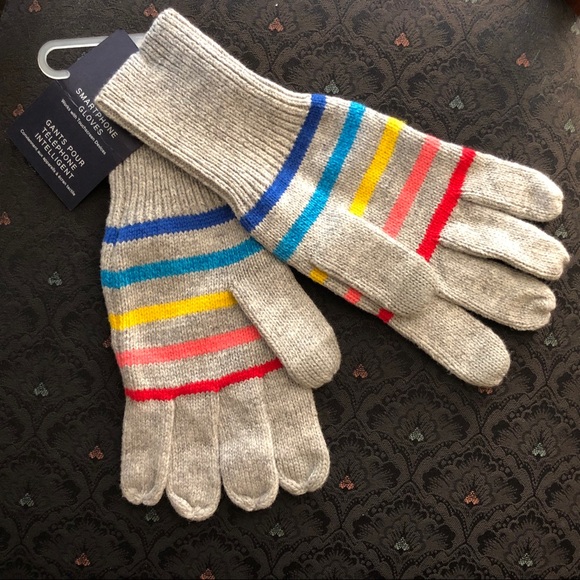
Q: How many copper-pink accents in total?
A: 15